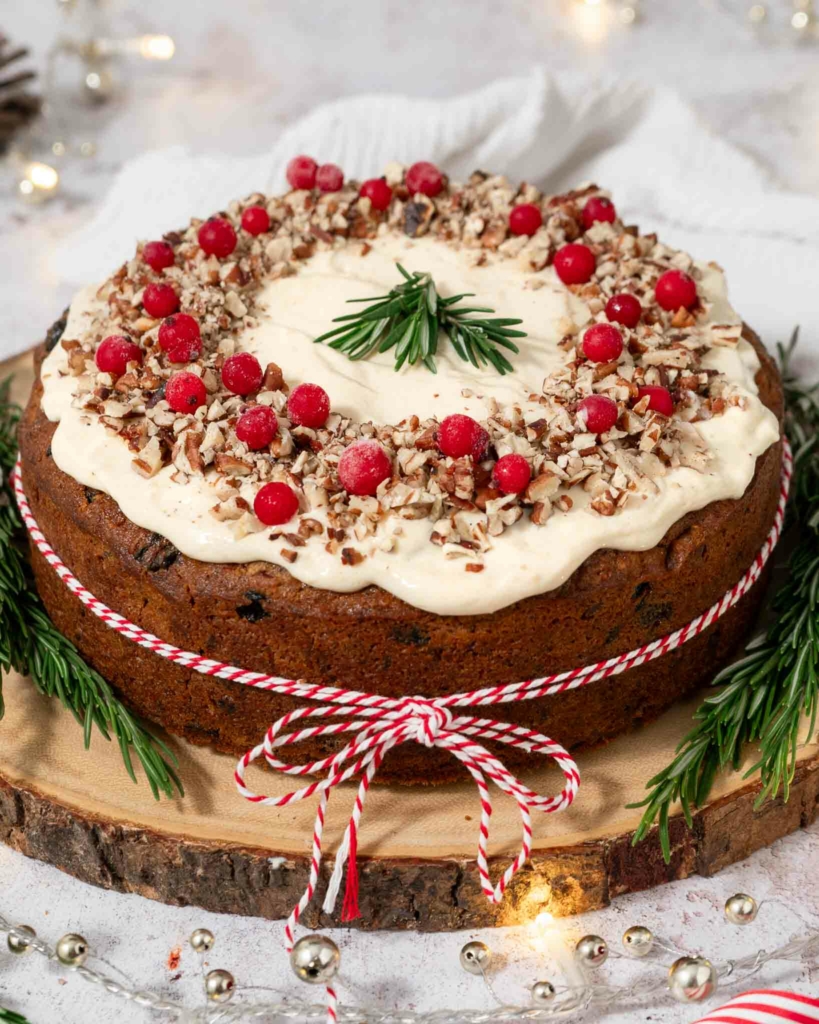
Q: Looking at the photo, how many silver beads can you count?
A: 11